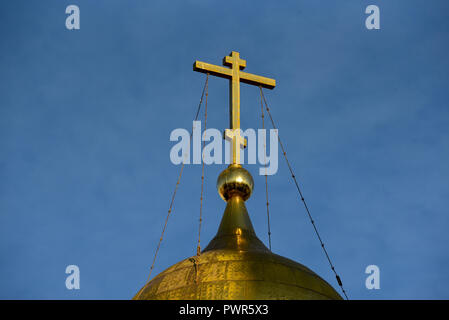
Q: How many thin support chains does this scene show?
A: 4